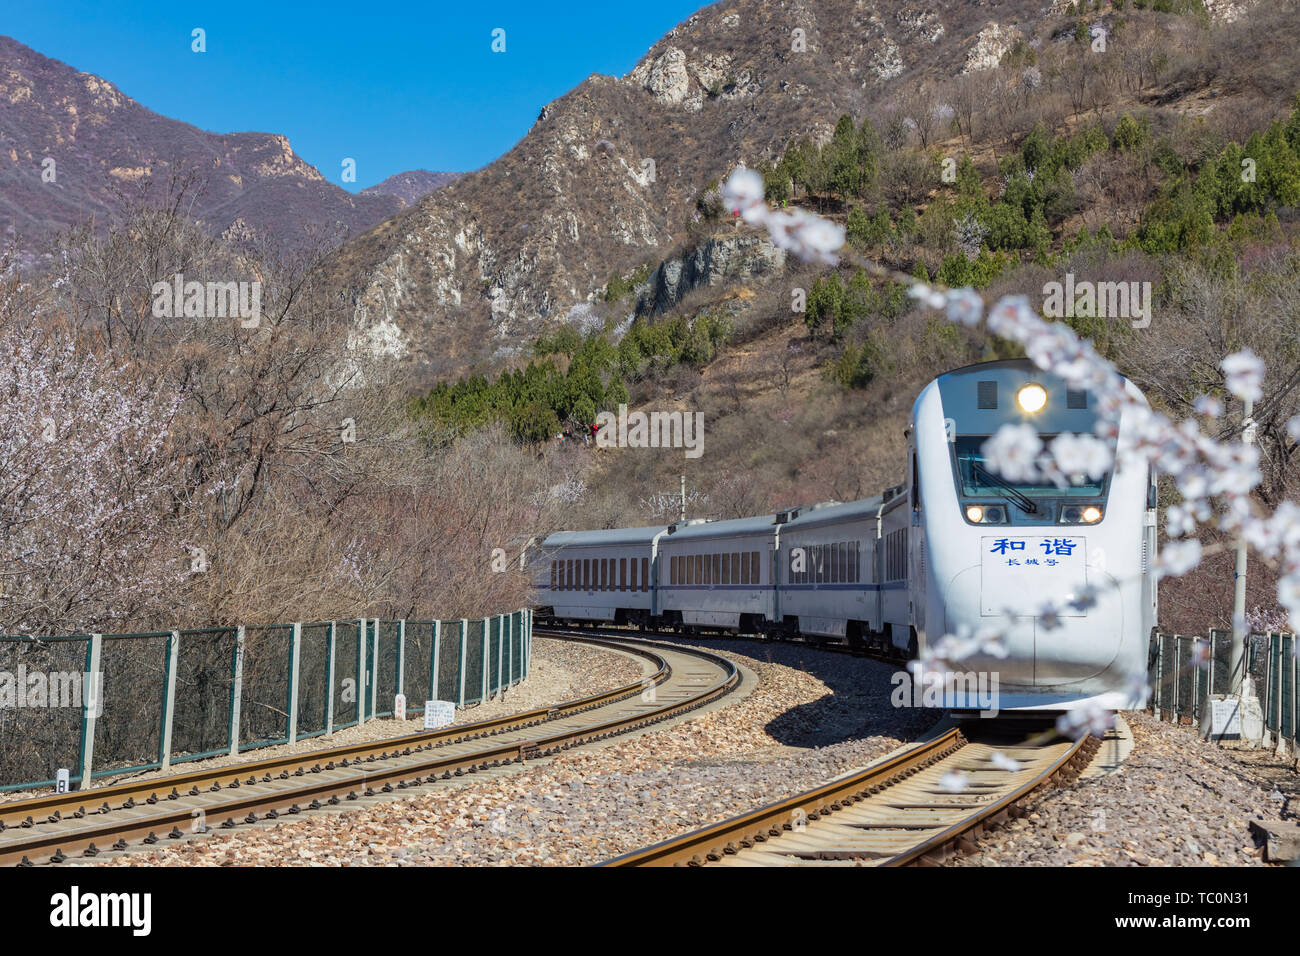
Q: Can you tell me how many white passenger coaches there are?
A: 4